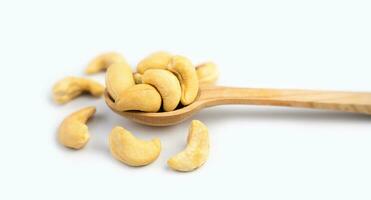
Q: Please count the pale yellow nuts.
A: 11